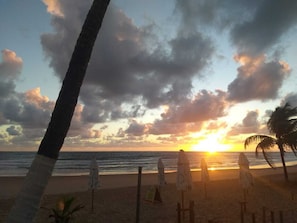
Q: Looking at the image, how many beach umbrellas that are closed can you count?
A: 5